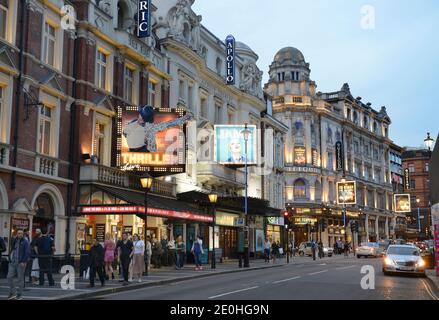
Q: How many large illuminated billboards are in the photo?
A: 4